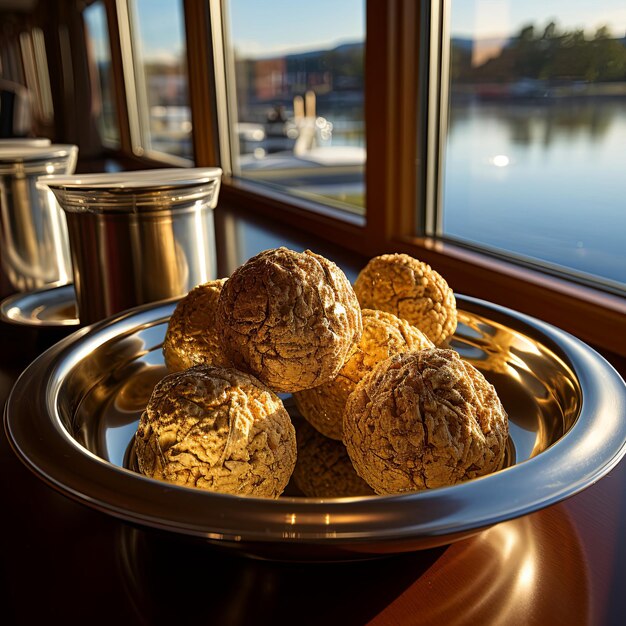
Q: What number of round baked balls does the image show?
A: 7